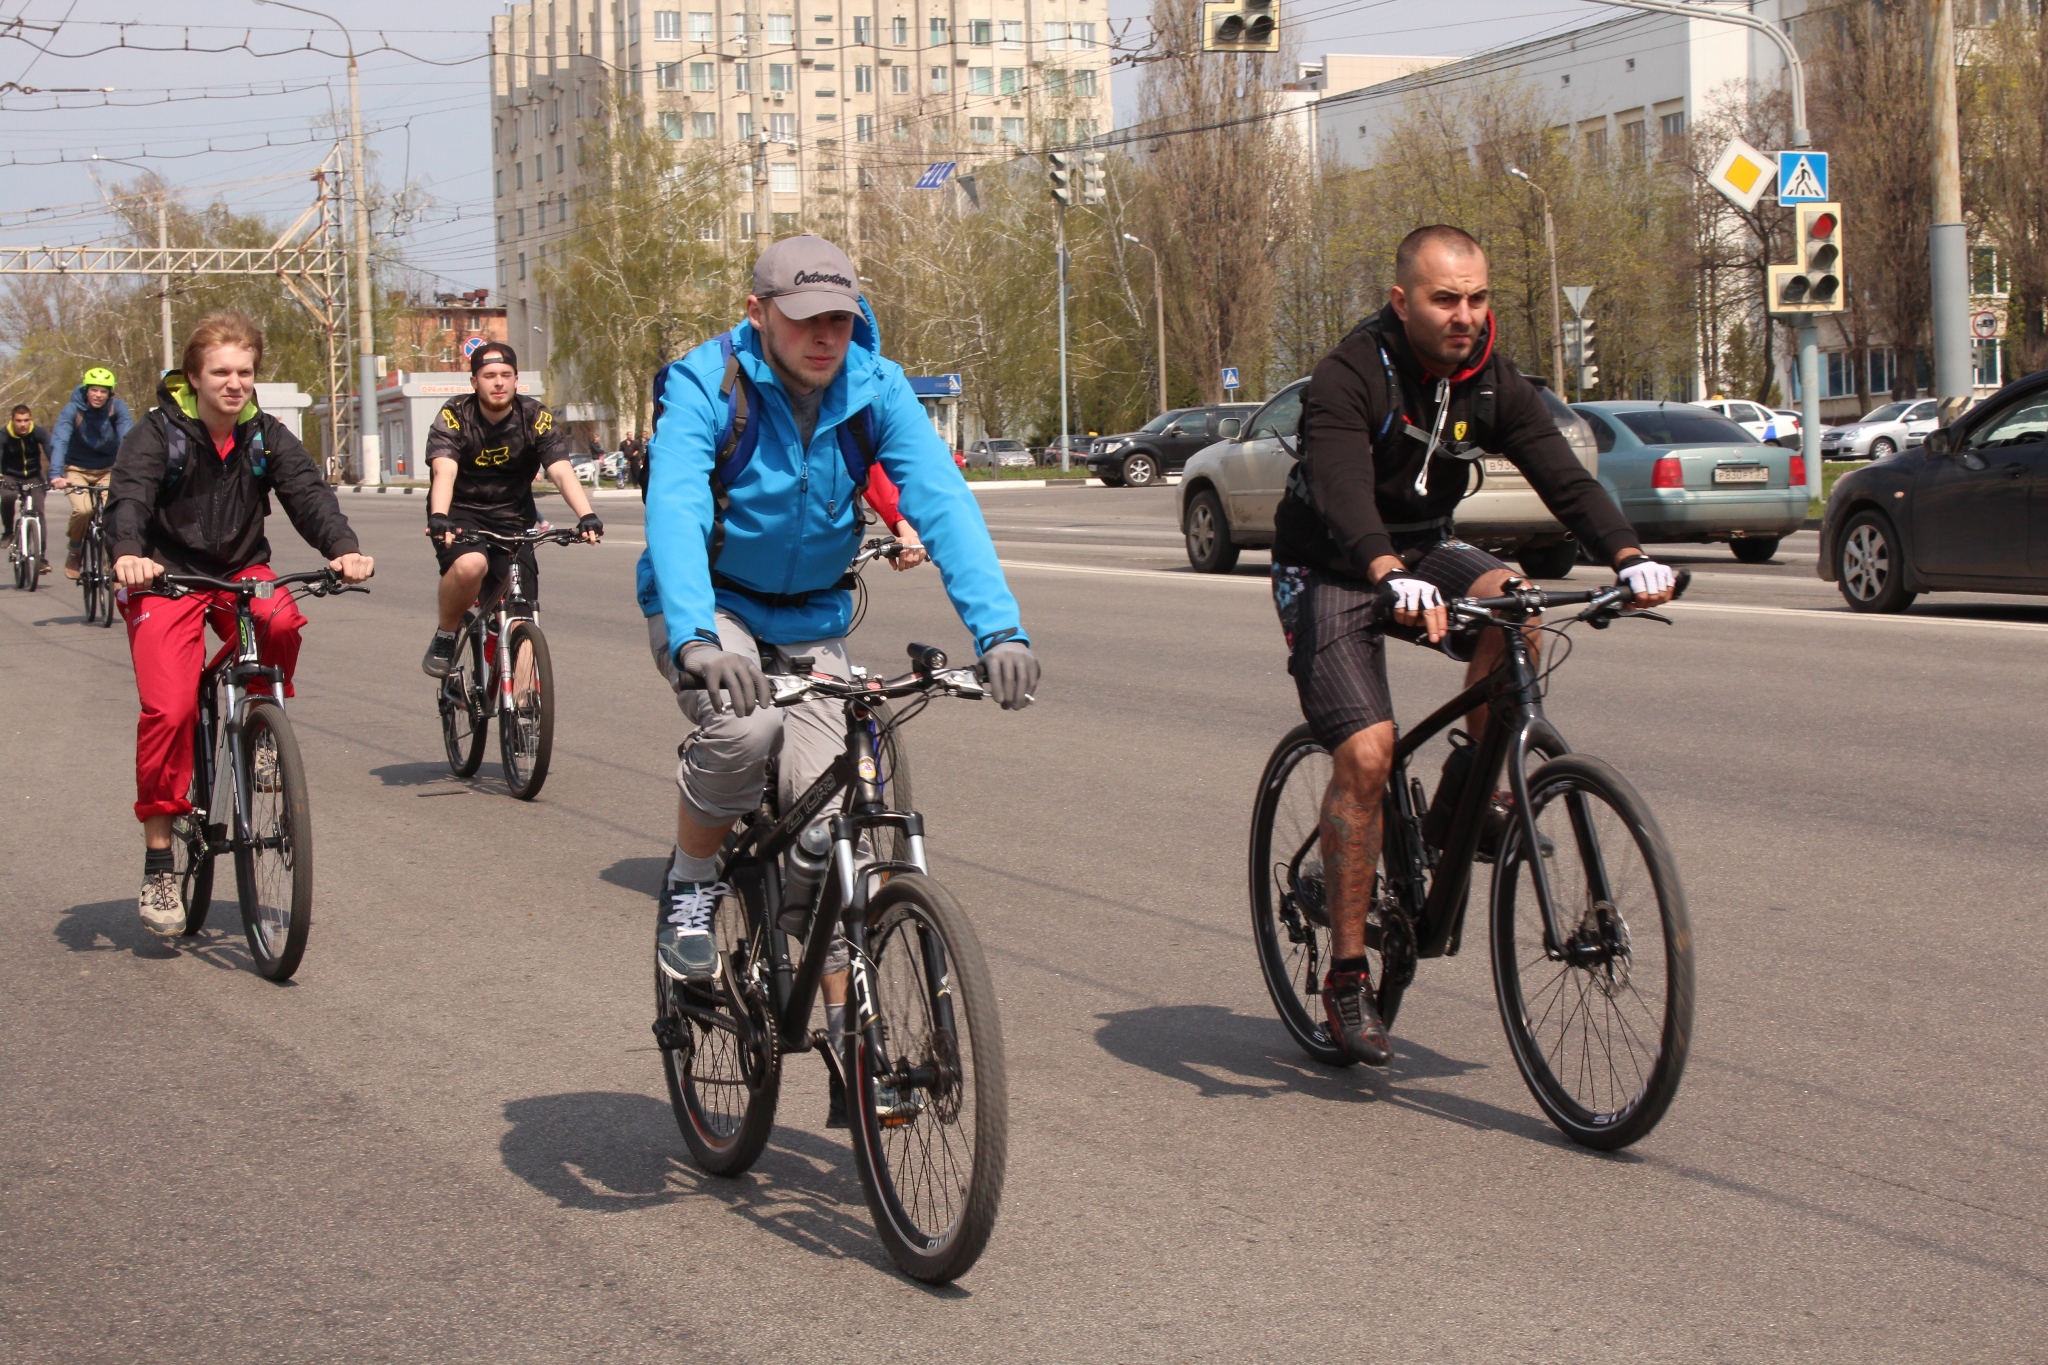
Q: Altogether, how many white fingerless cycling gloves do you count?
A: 2